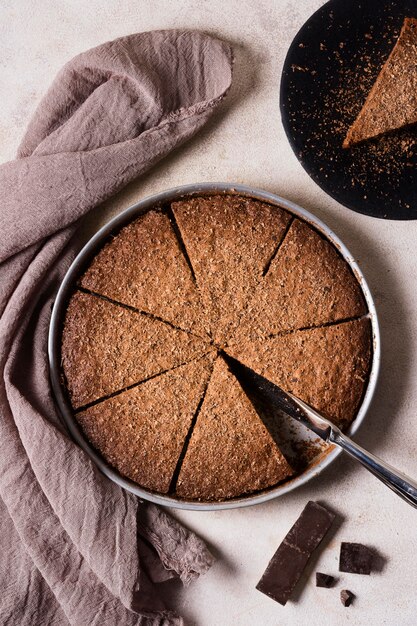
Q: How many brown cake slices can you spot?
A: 8